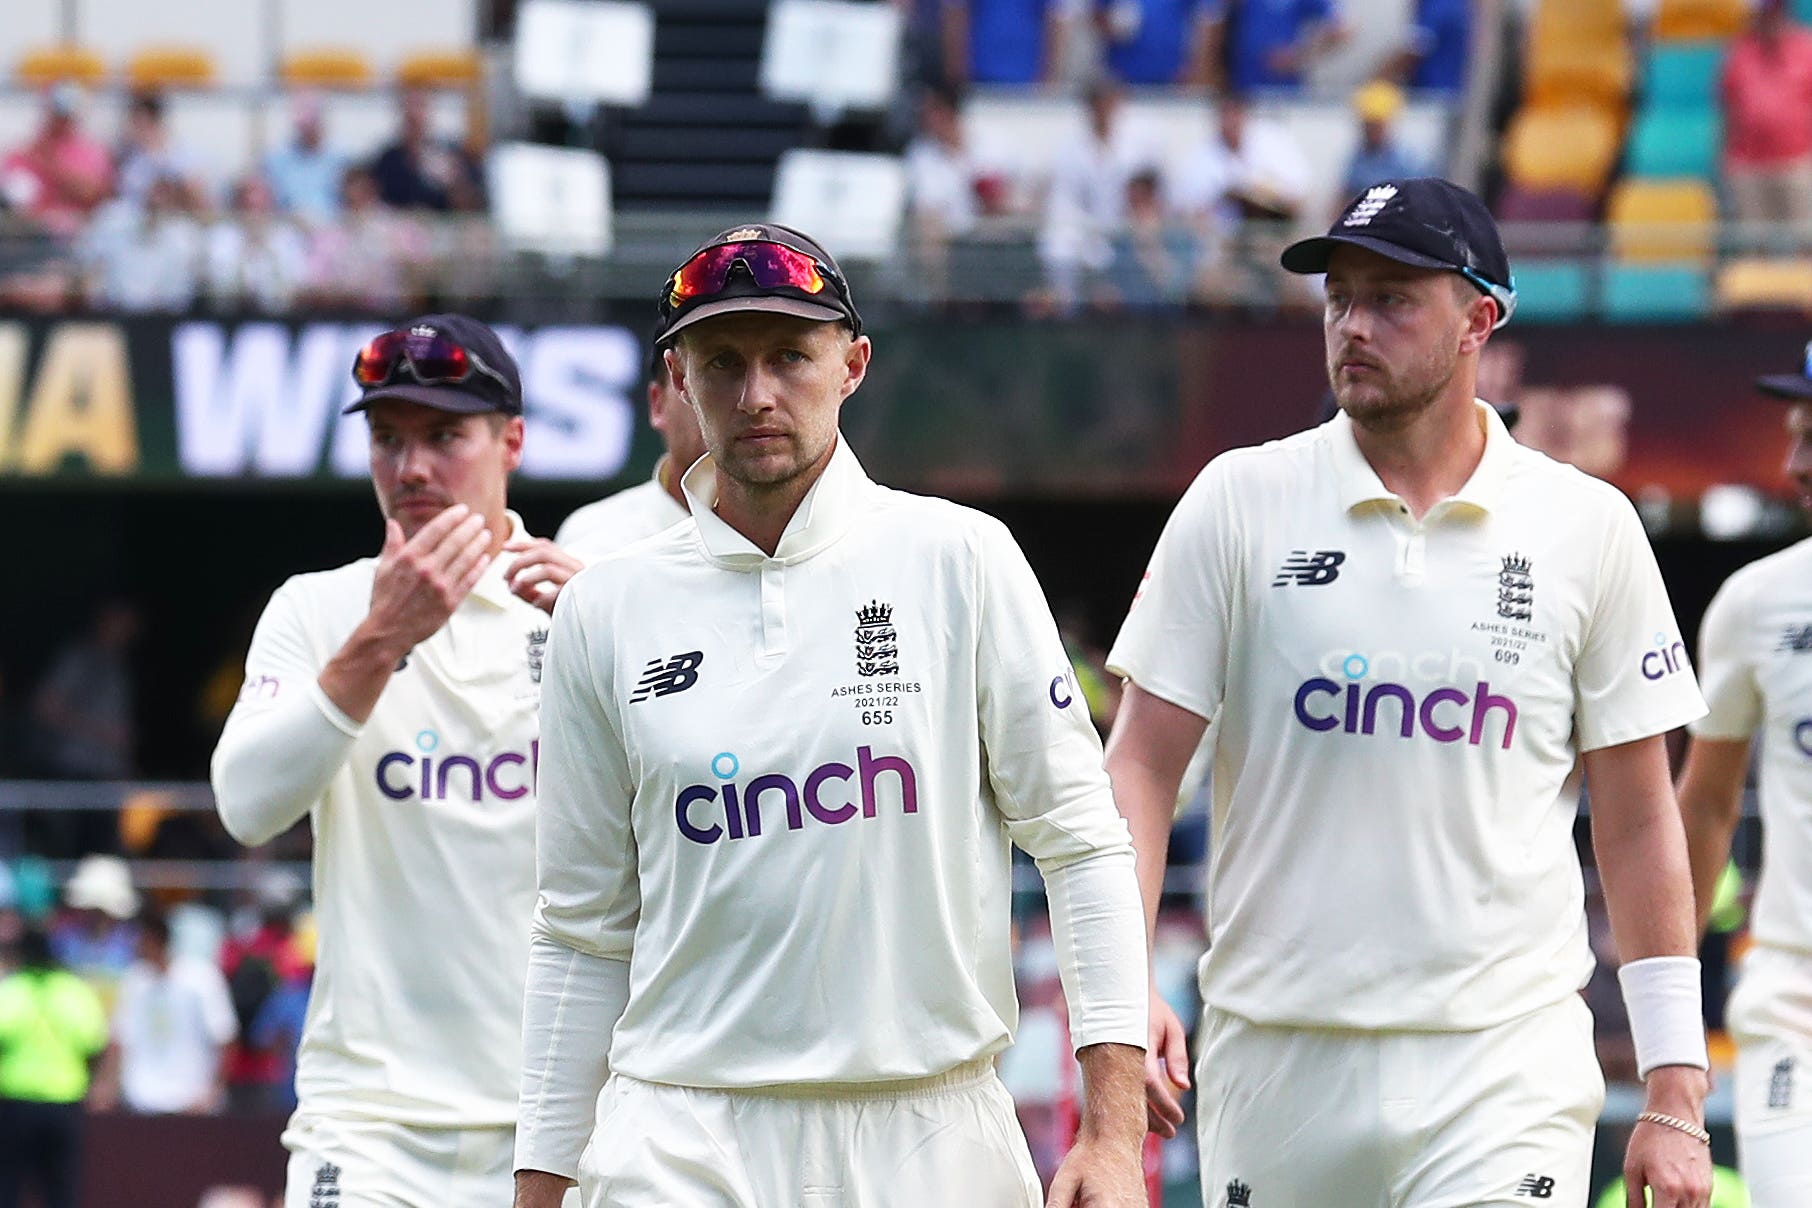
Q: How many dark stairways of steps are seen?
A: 1